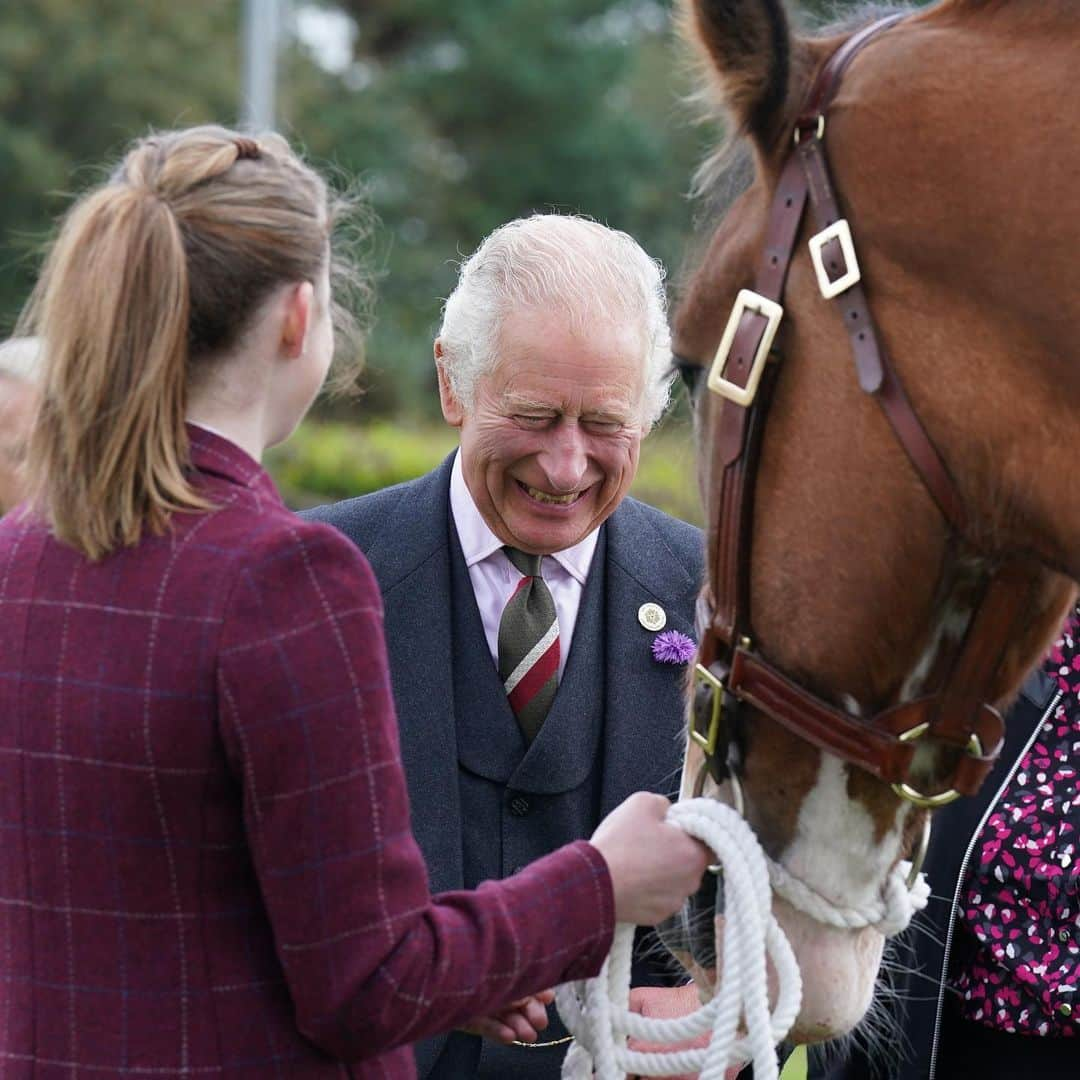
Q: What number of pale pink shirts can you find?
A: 1